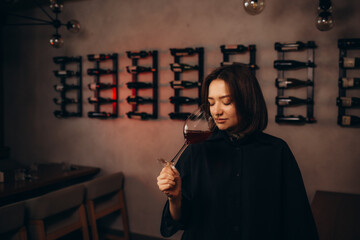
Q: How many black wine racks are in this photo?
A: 7